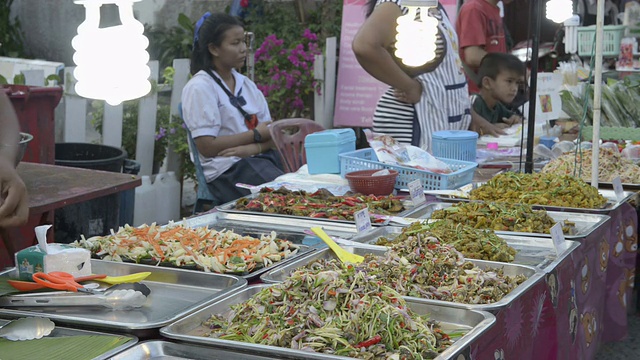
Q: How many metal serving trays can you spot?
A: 11